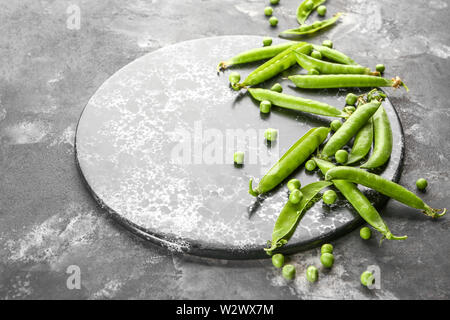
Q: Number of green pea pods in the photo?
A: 15